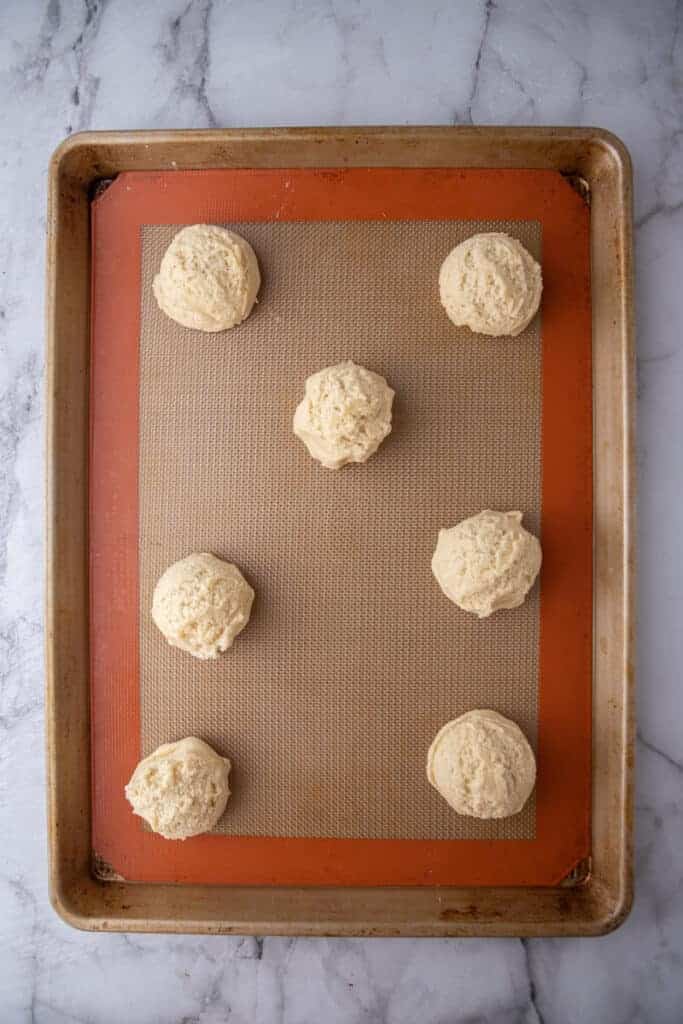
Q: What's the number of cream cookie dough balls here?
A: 7